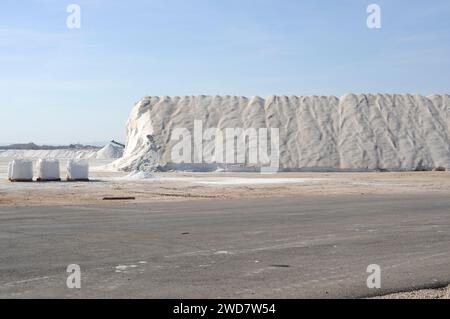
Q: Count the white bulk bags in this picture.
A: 3